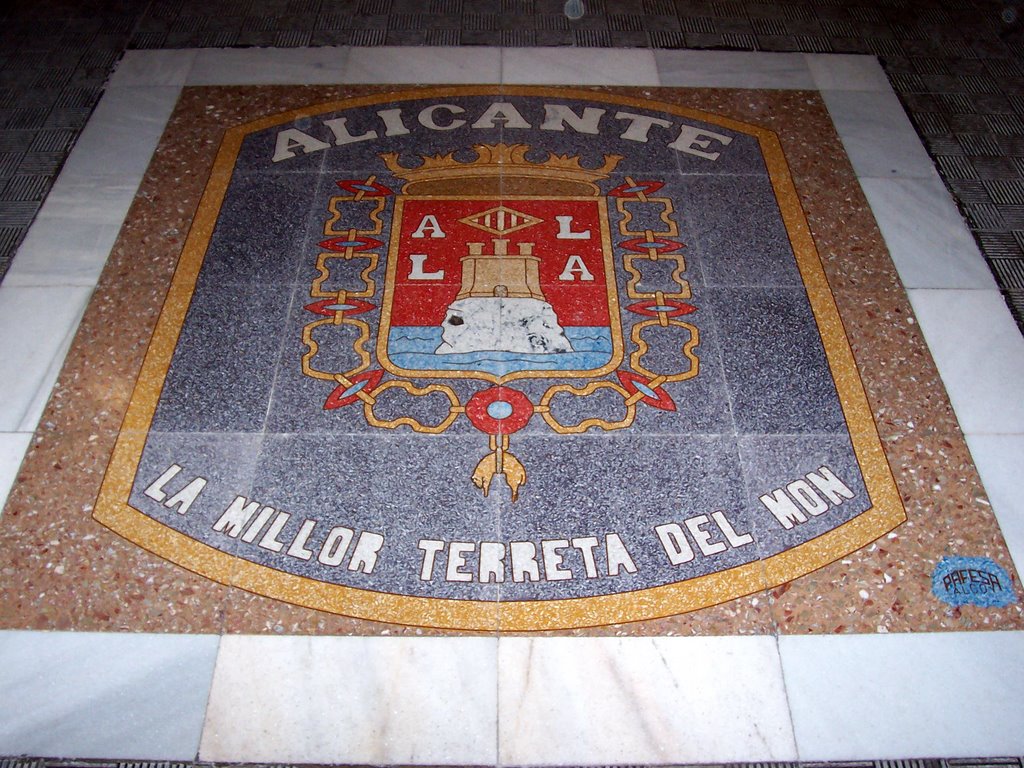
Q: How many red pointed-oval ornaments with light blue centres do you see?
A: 8